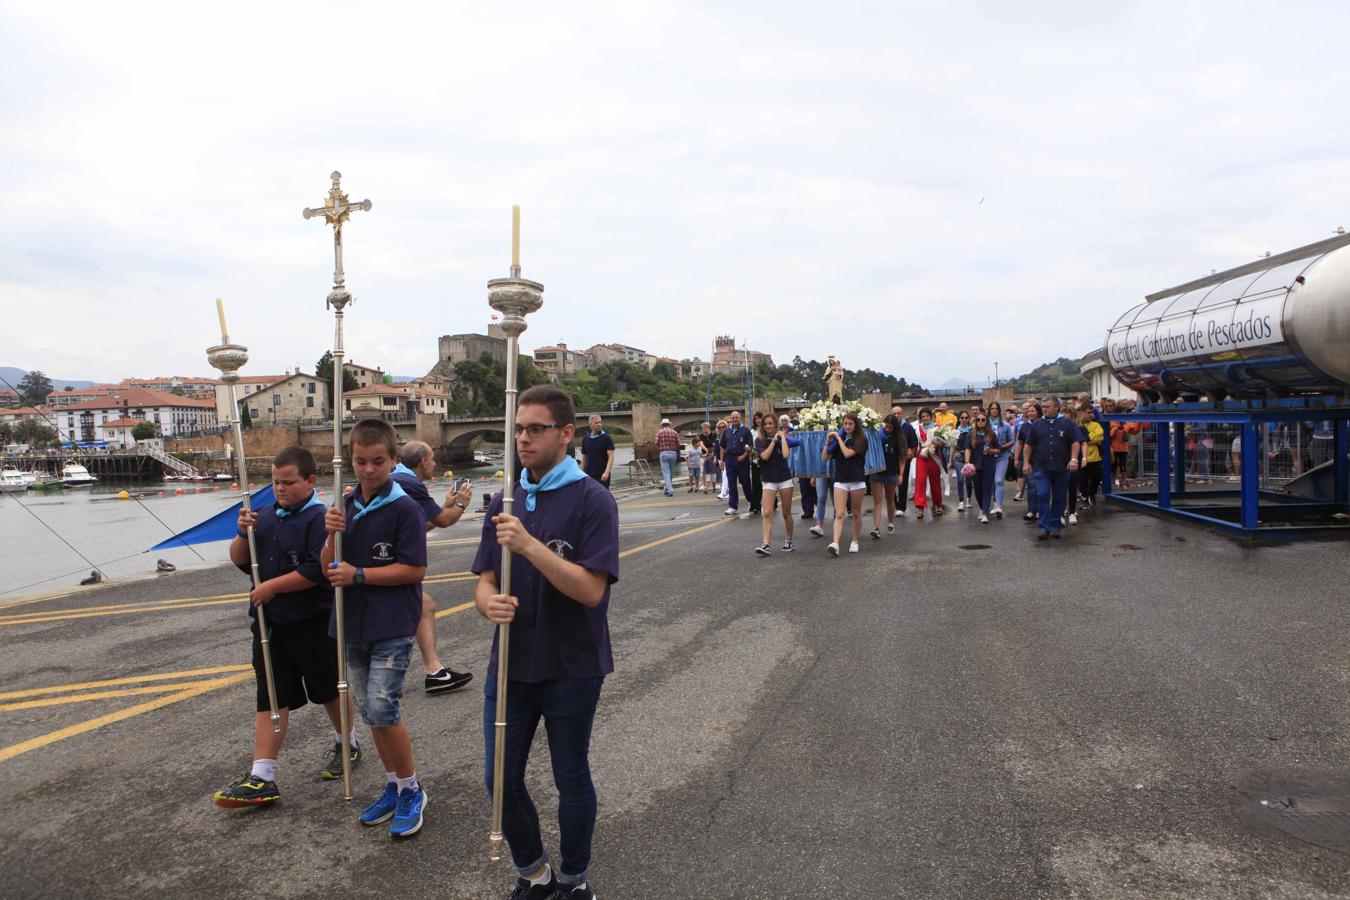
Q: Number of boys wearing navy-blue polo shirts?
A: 3